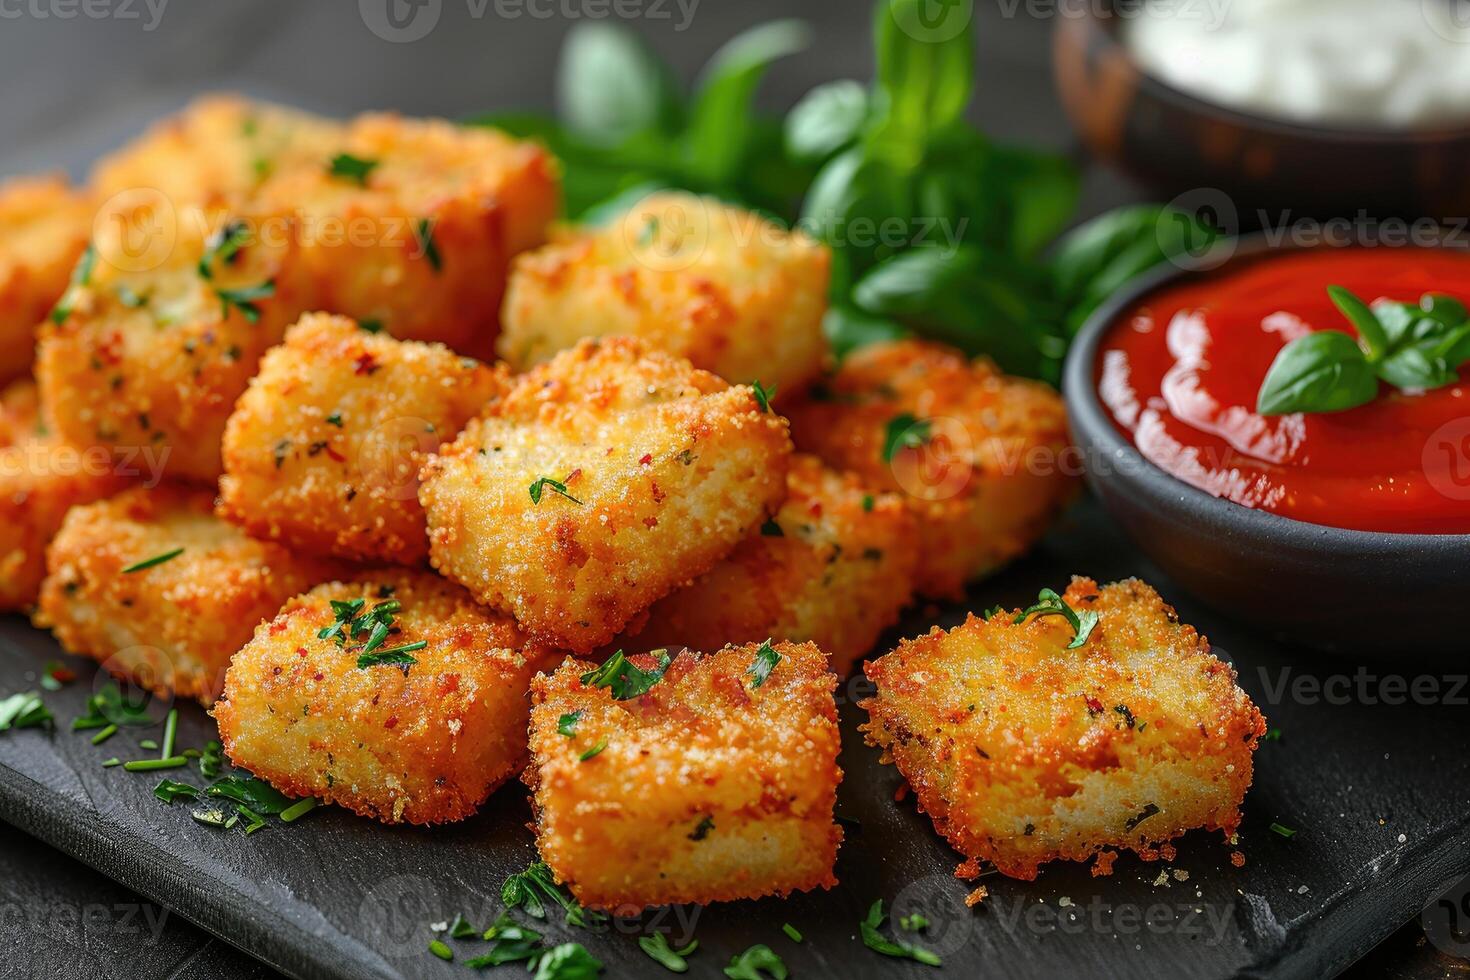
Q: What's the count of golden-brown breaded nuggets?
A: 14